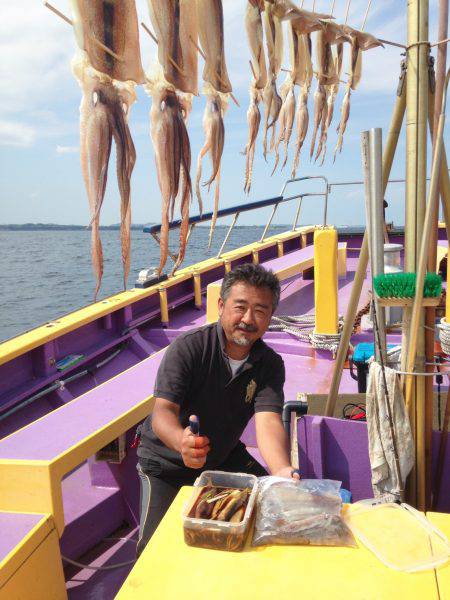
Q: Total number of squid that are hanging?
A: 10